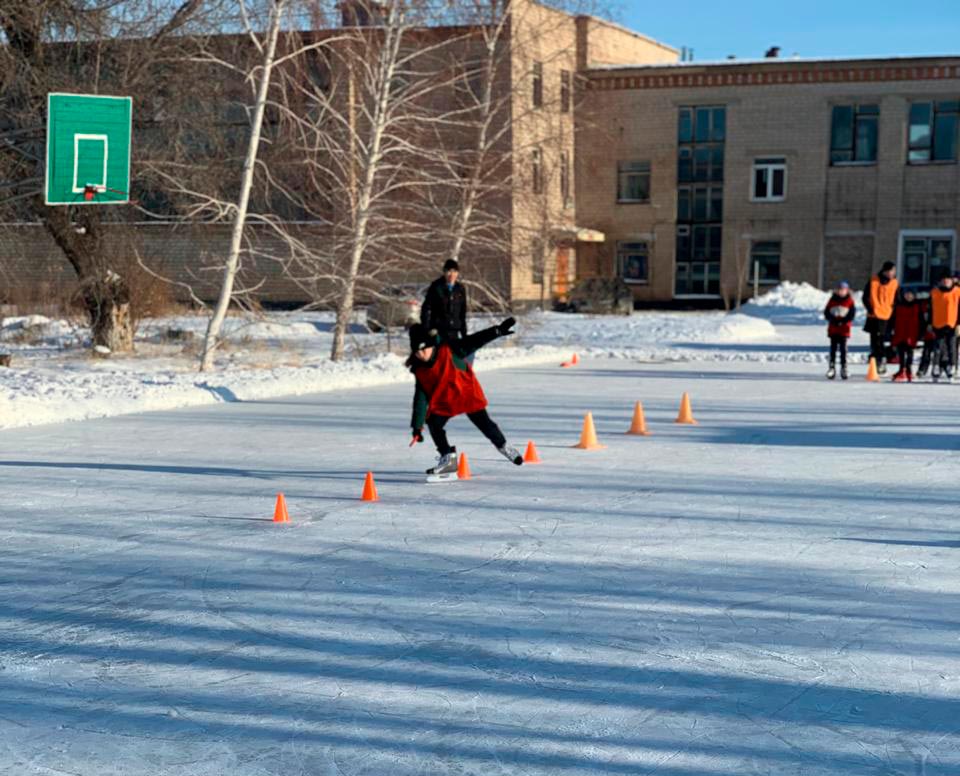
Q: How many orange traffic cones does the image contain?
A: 9